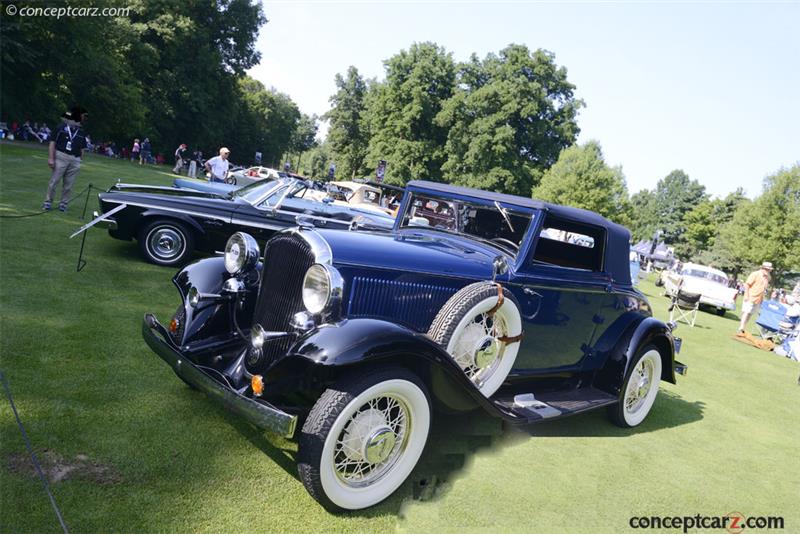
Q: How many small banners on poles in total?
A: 4